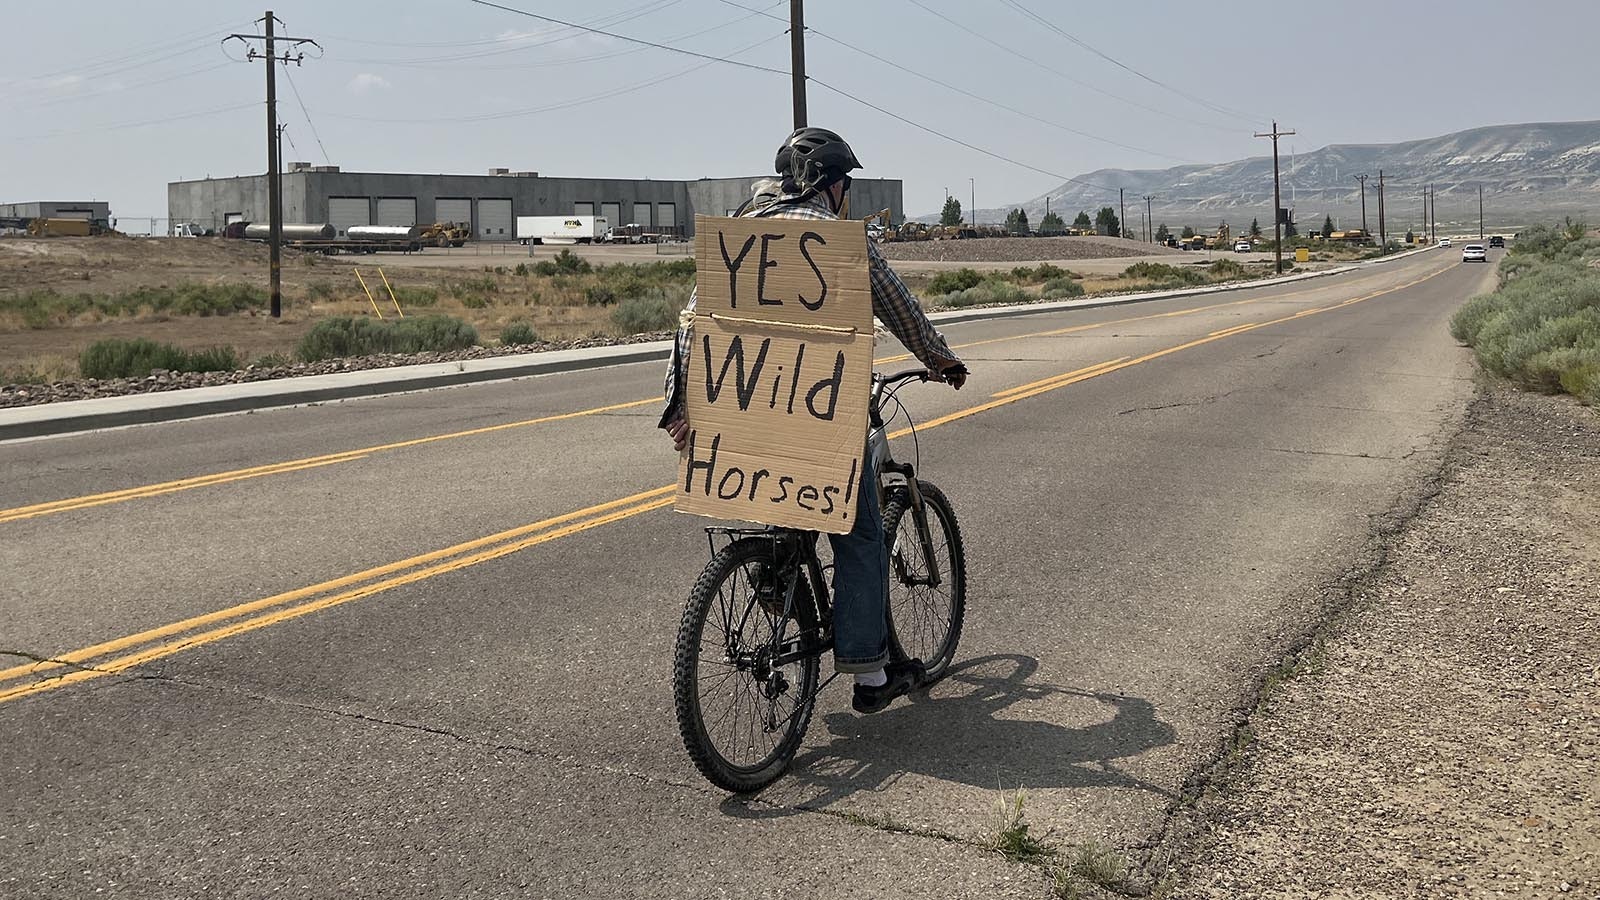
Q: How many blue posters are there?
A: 0